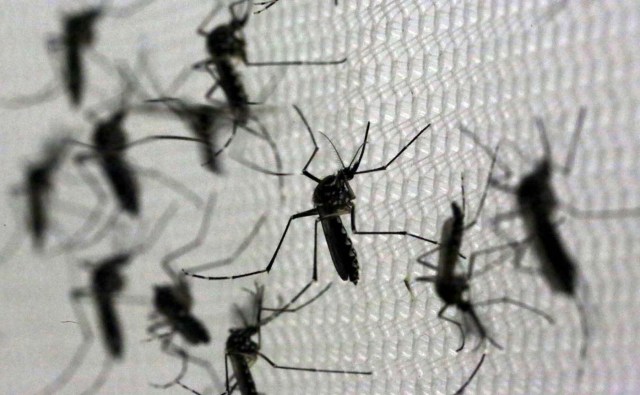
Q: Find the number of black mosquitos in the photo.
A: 11